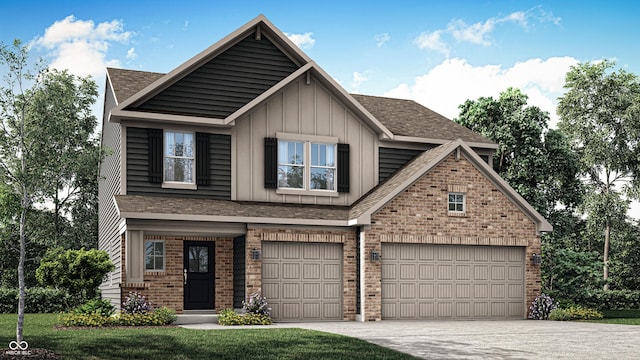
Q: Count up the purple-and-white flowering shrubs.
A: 3